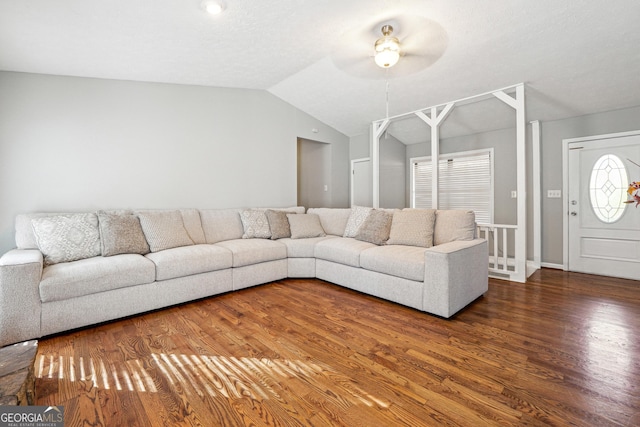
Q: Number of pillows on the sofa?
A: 9